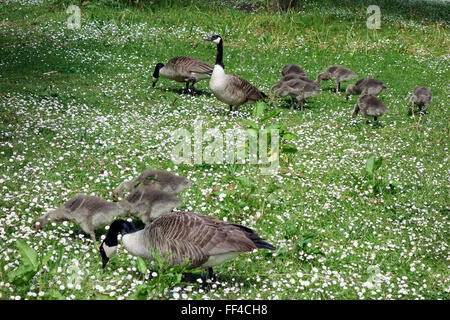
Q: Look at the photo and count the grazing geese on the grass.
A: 12